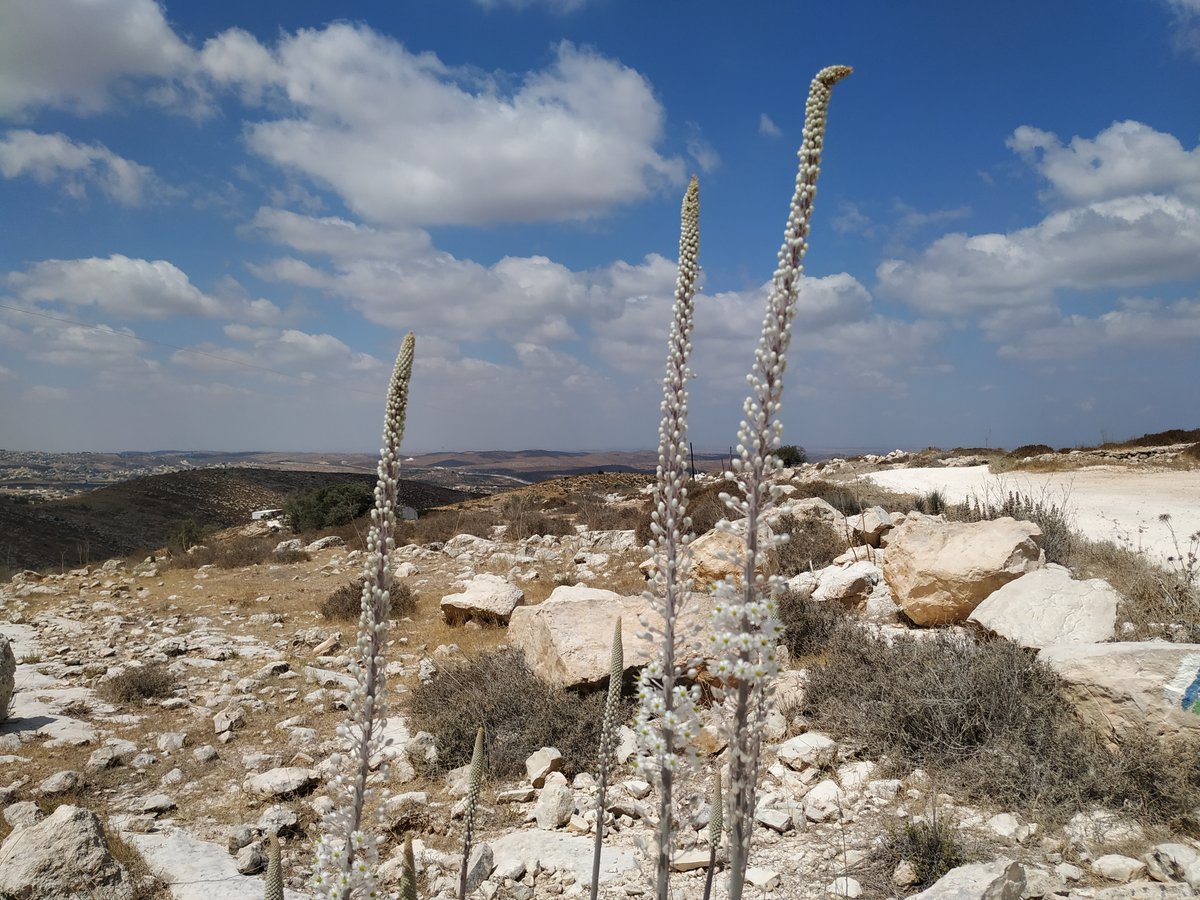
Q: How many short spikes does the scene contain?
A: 5